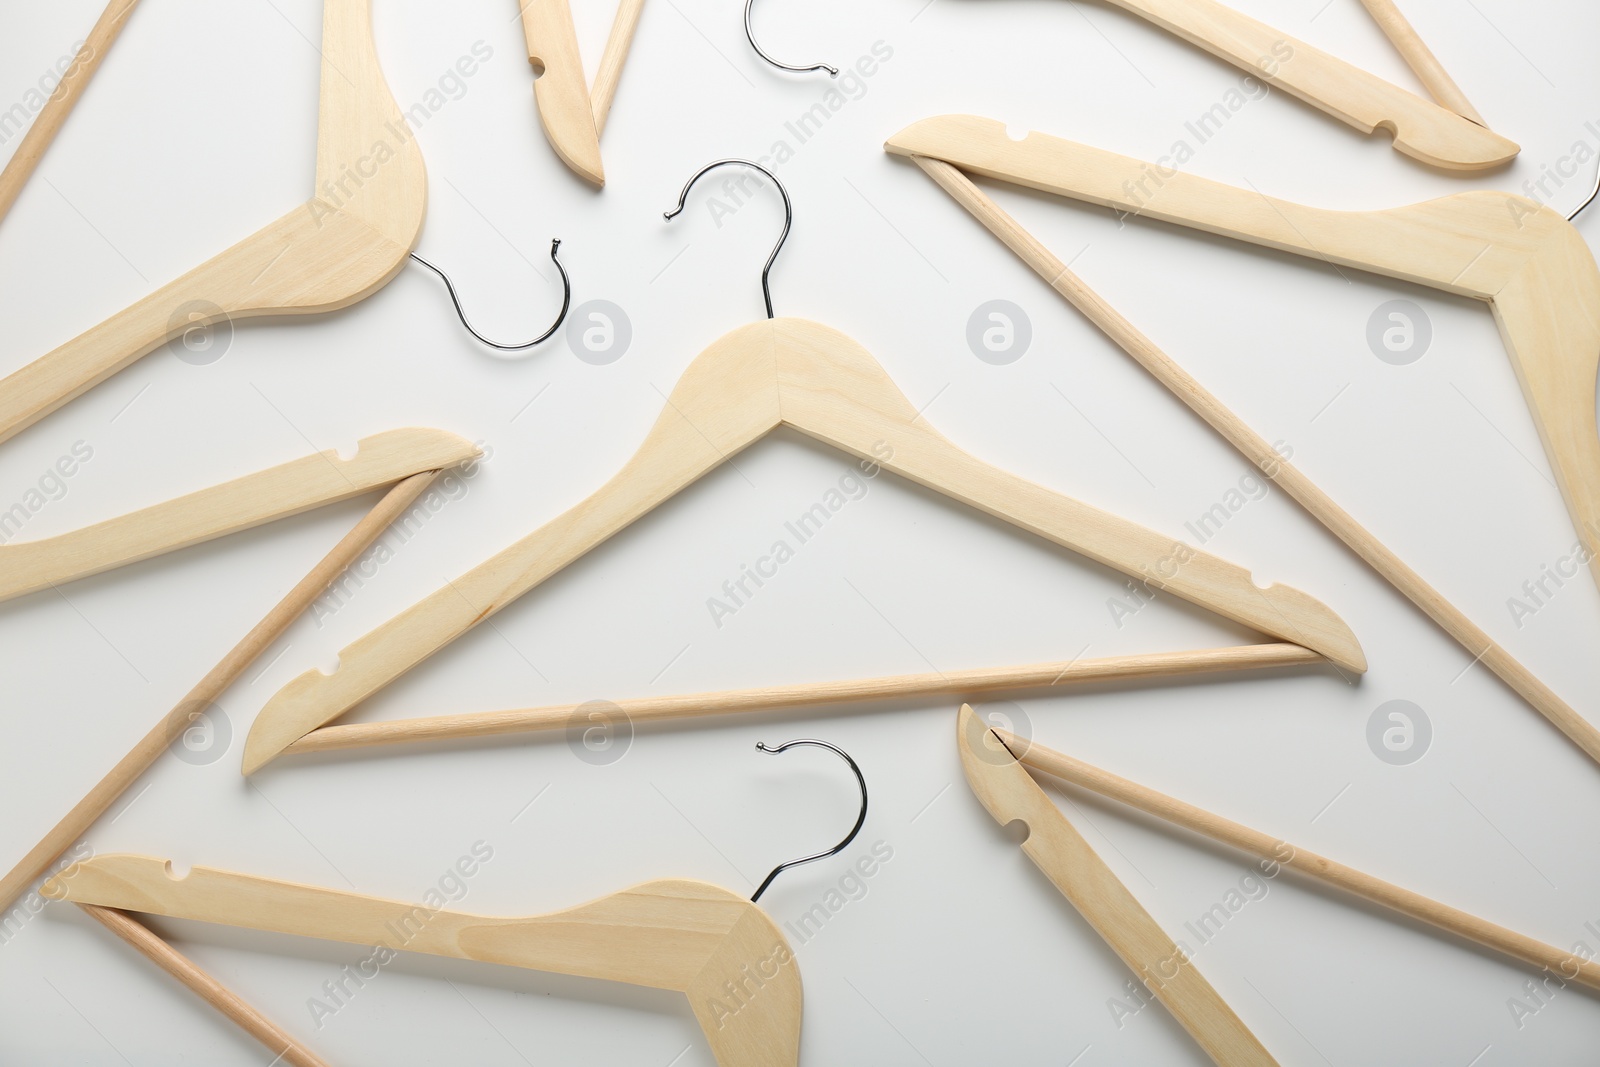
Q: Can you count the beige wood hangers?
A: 8